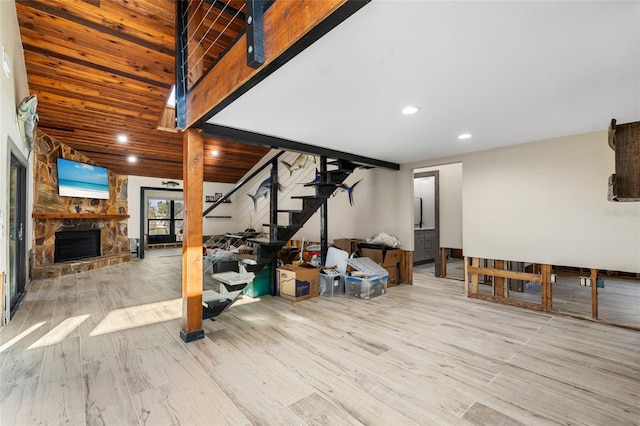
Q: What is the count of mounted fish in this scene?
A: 5